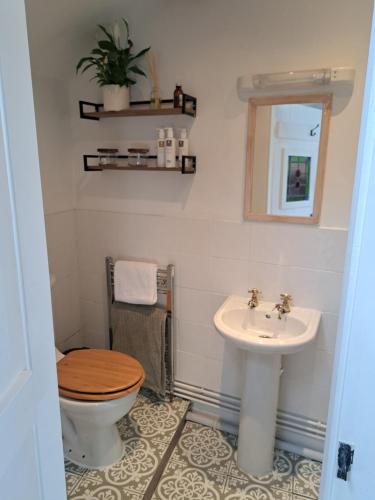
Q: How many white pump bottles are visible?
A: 3